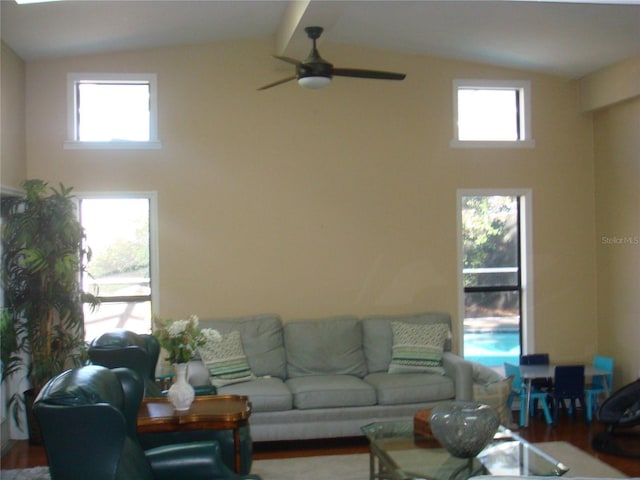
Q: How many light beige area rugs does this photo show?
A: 1